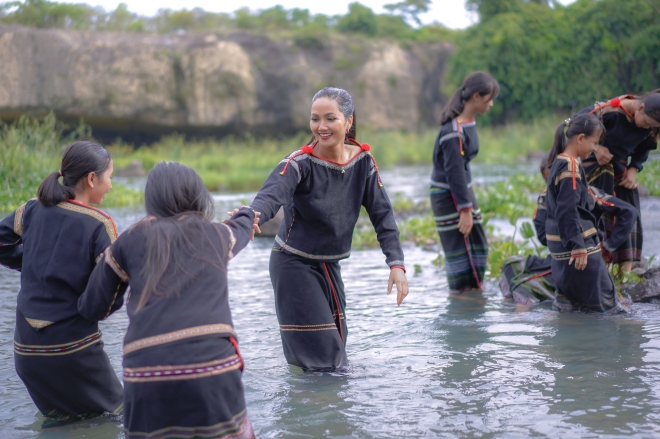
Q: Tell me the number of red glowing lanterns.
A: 0